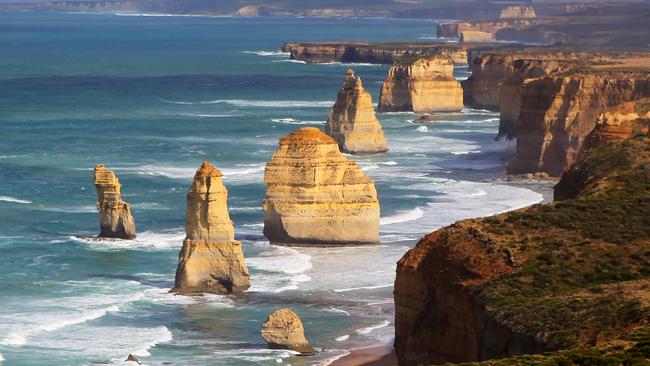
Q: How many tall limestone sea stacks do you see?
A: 5